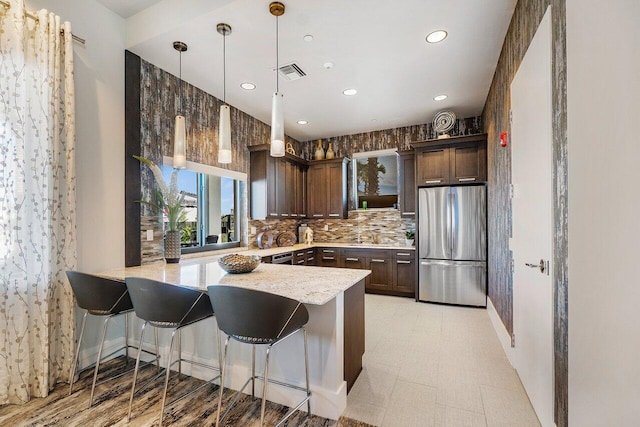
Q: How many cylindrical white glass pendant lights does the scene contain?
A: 3